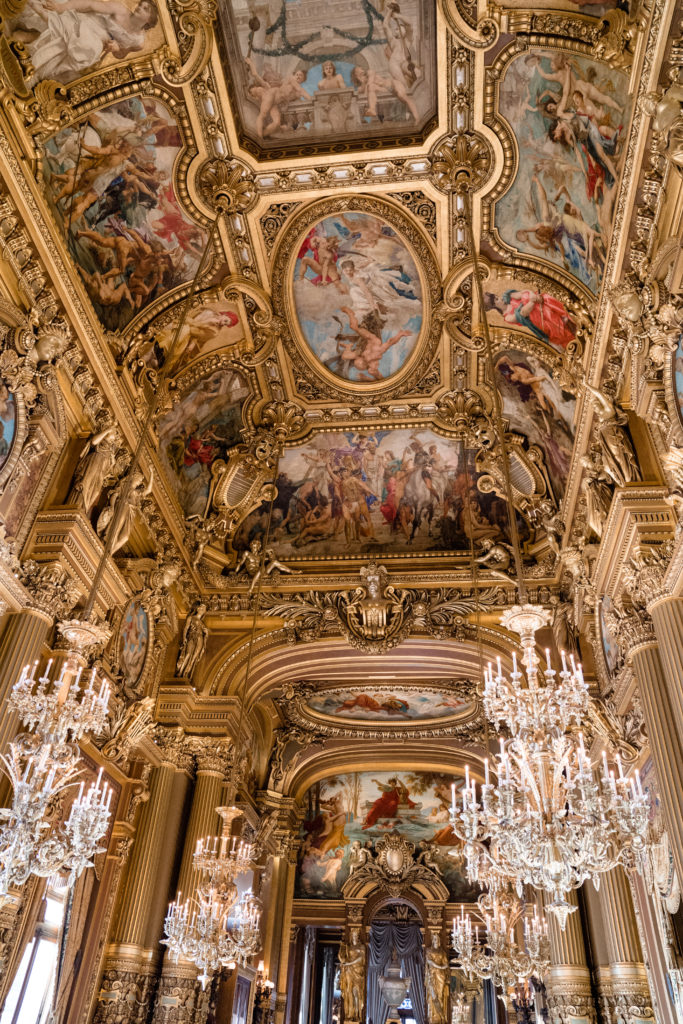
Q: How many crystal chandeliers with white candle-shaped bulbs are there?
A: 4